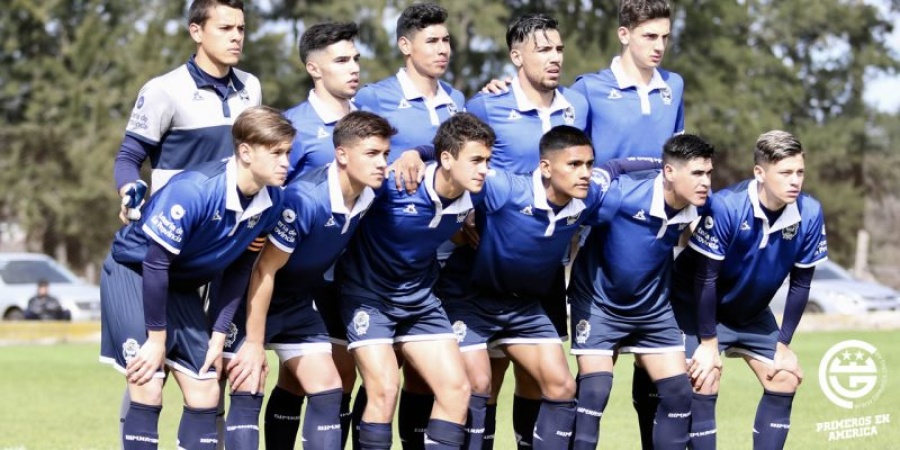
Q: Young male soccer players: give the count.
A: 11